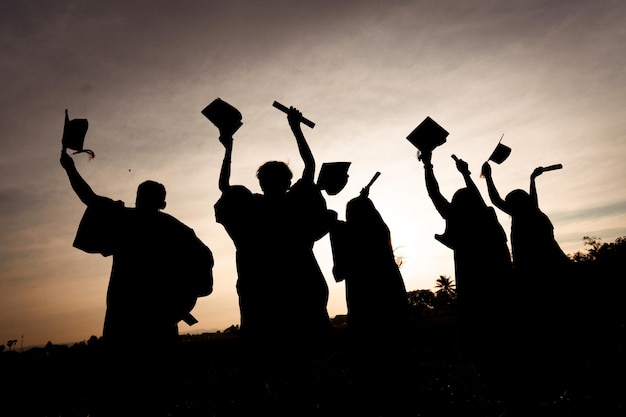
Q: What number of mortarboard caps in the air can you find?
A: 5